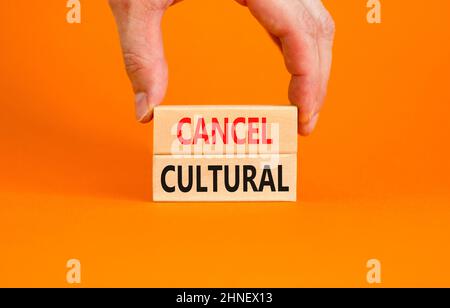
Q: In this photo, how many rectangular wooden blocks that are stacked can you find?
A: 2